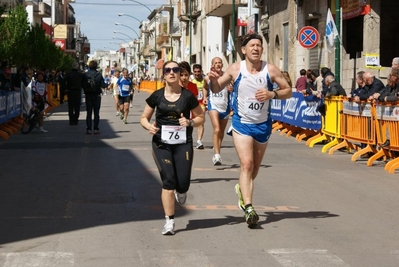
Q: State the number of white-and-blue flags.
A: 2